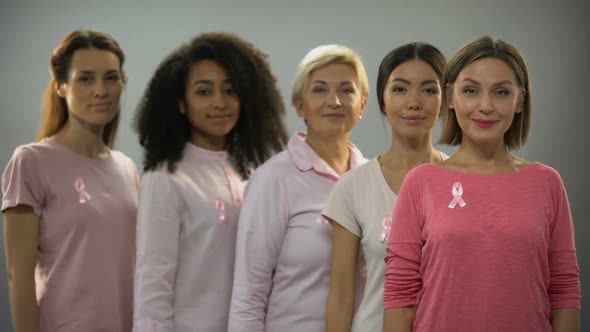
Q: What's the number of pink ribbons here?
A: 5